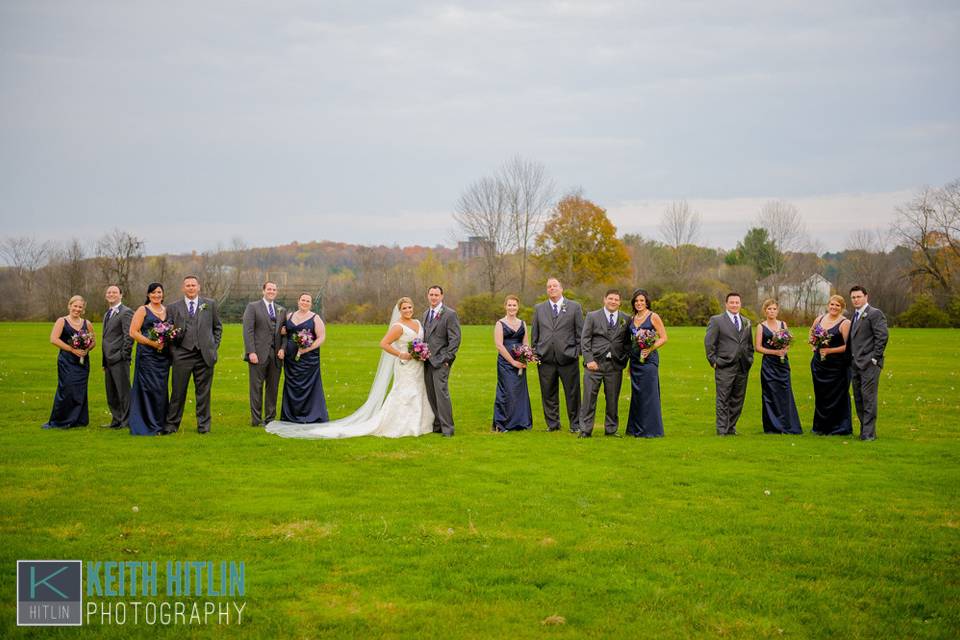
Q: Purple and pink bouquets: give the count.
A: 8